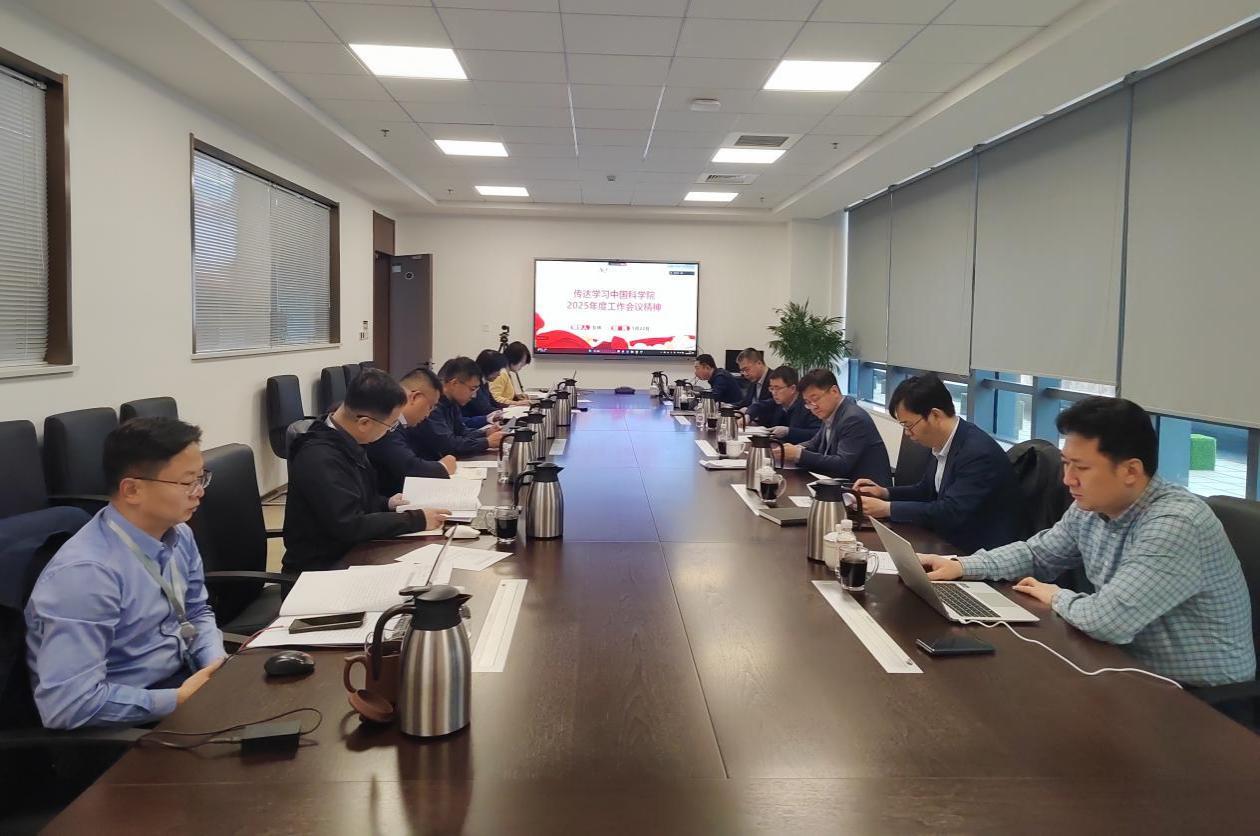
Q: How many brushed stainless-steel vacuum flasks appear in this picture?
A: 13